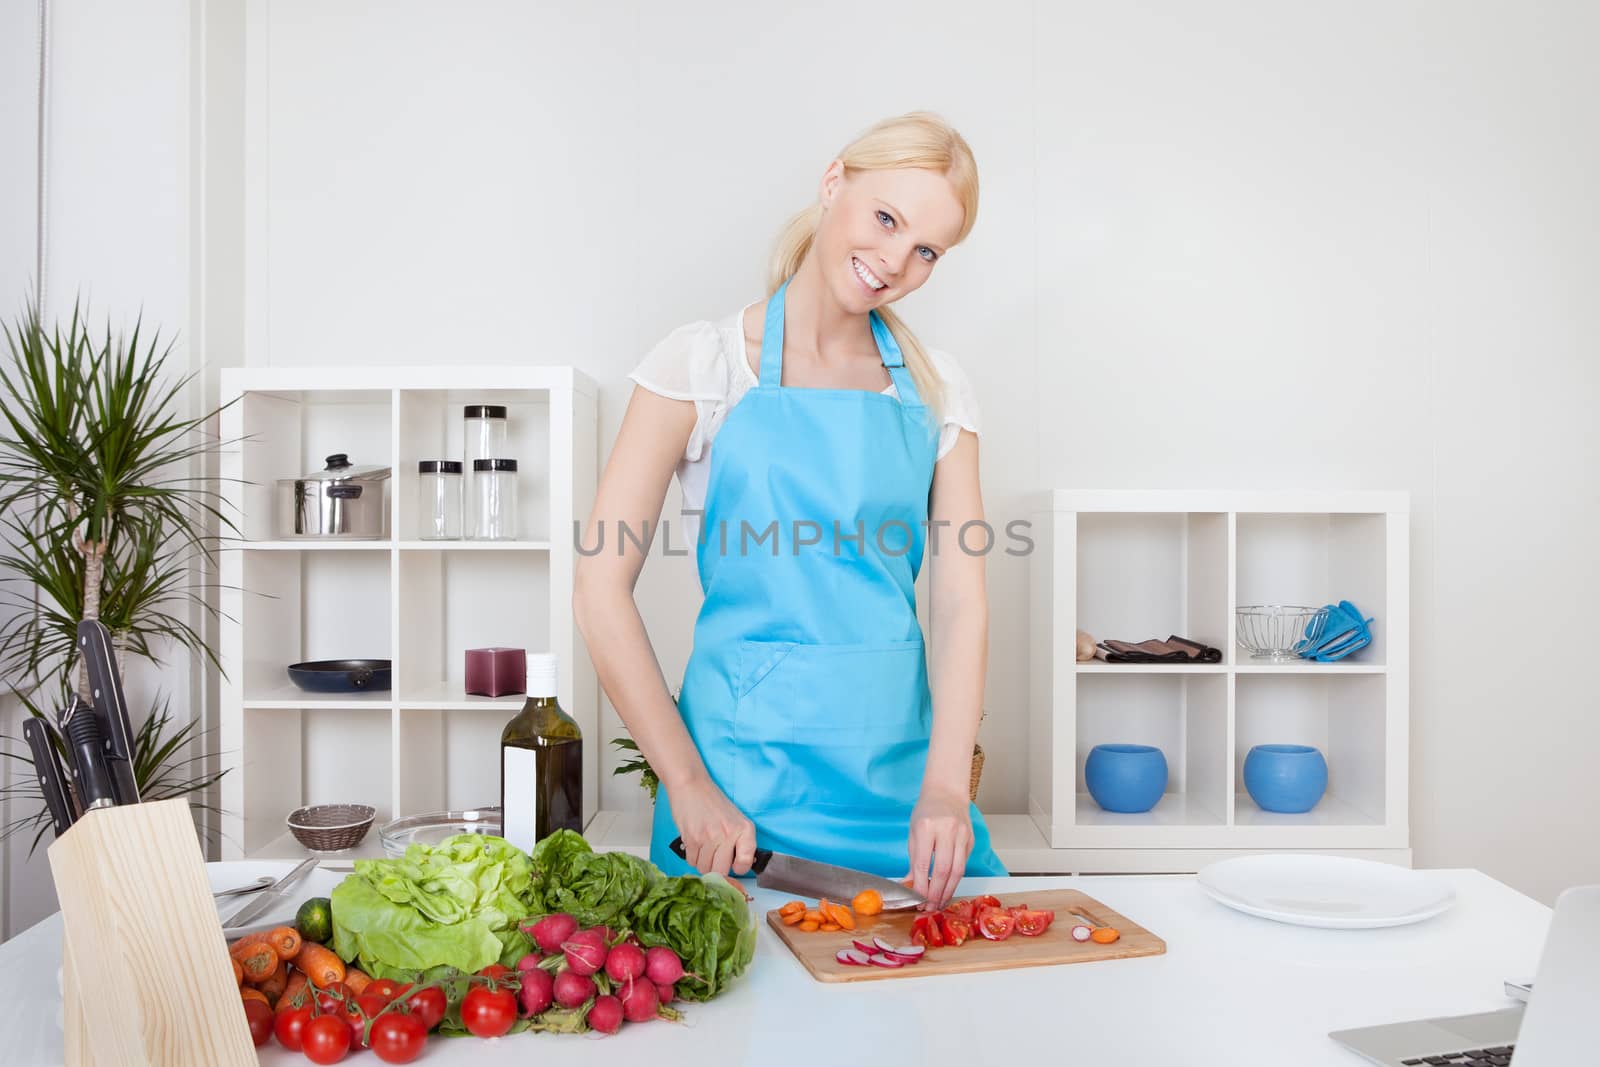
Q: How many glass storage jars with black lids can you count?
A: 3